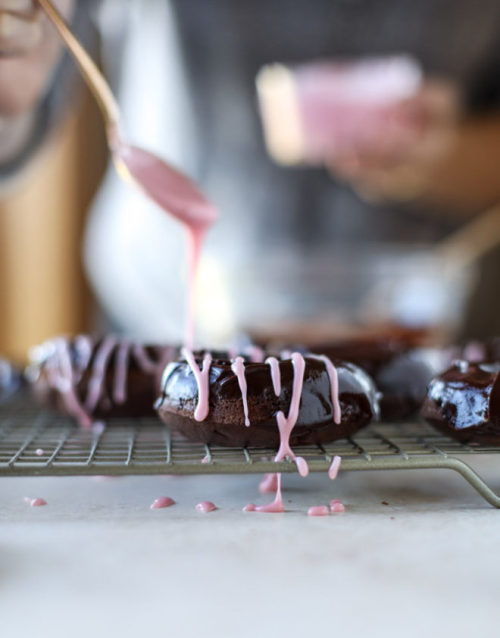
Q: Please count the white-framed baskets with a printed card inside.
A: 0